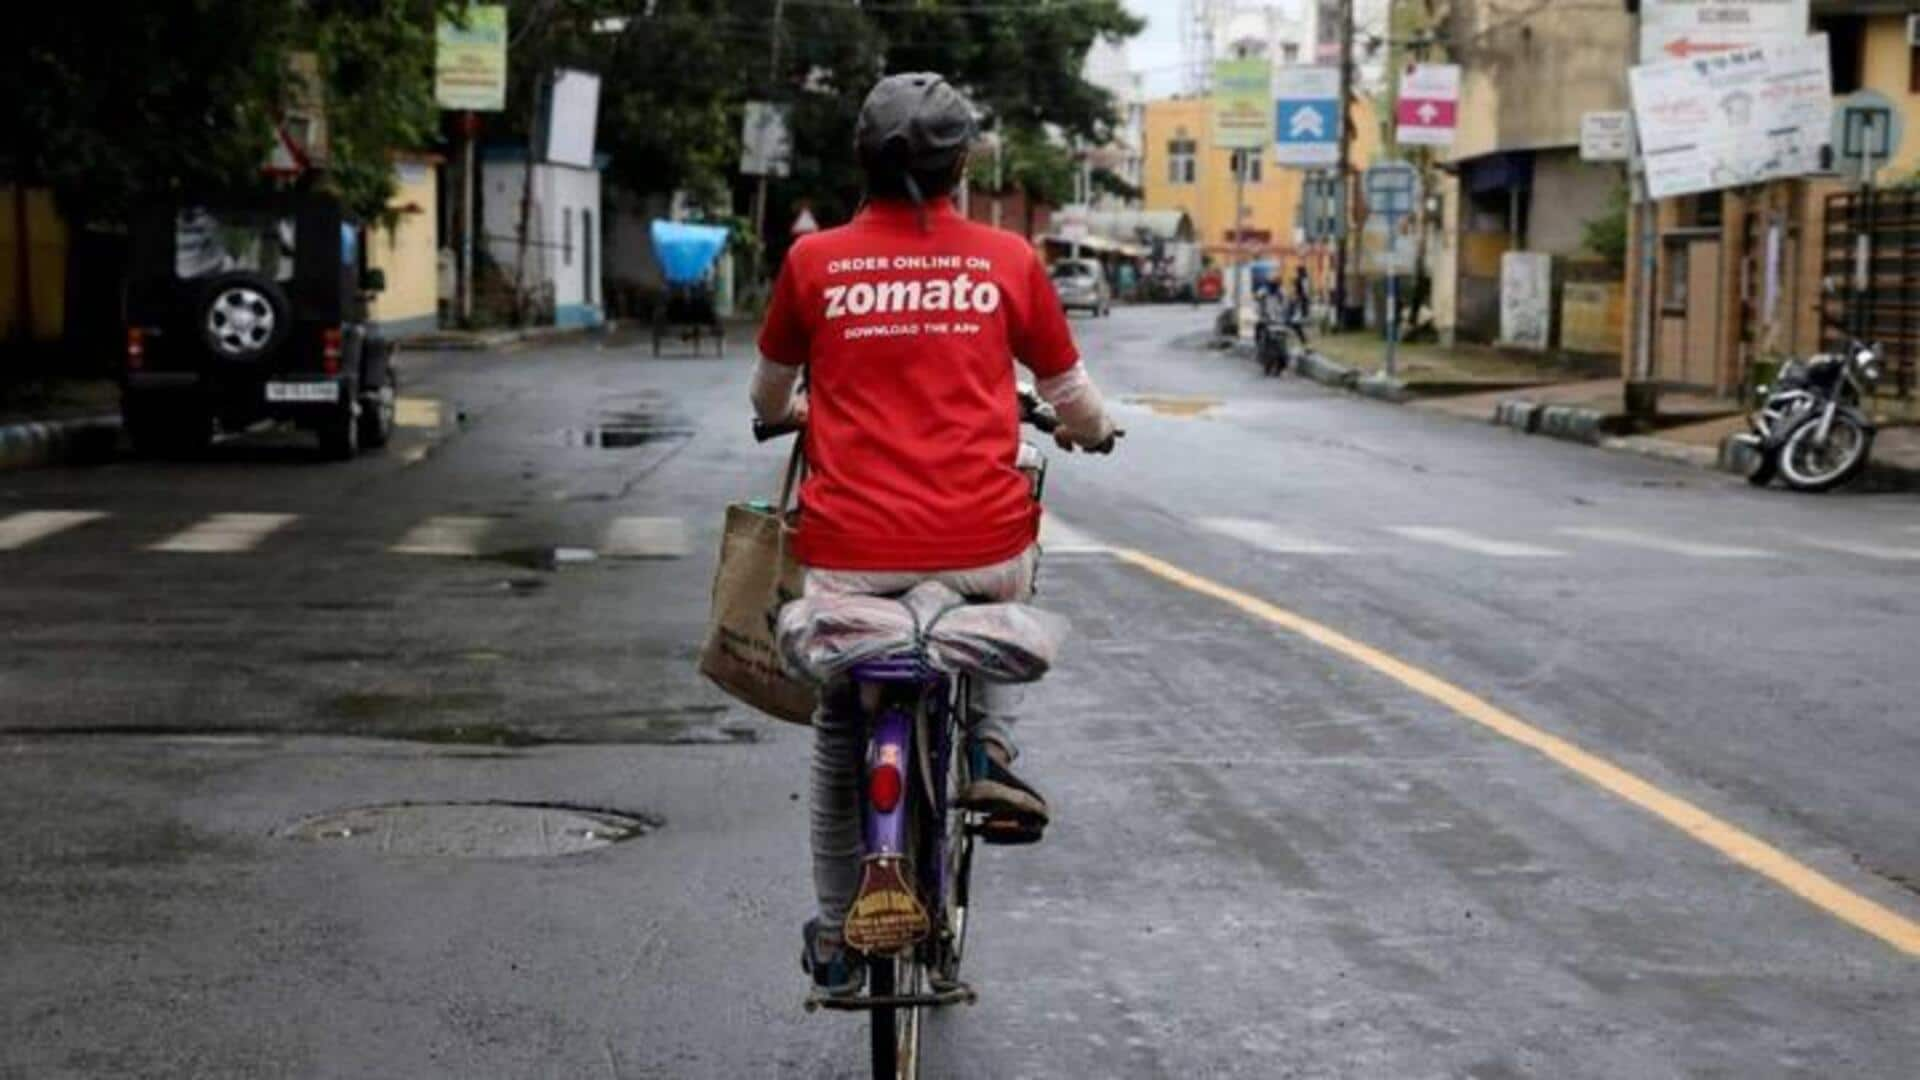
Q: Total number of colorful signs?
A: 4